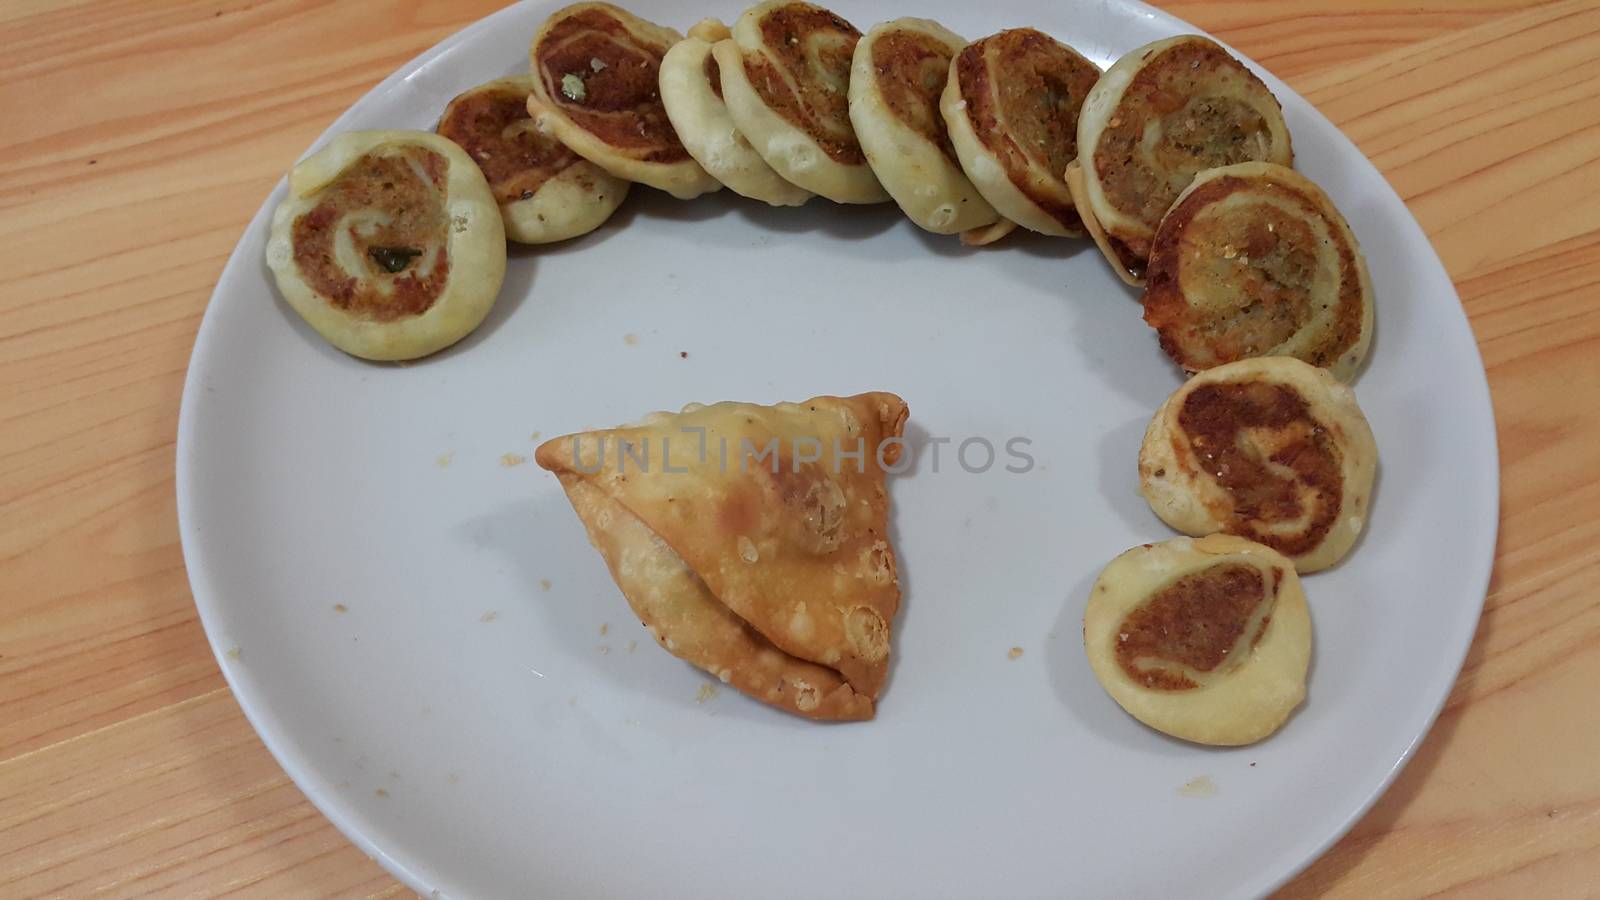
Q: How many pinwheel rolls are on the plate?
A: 11